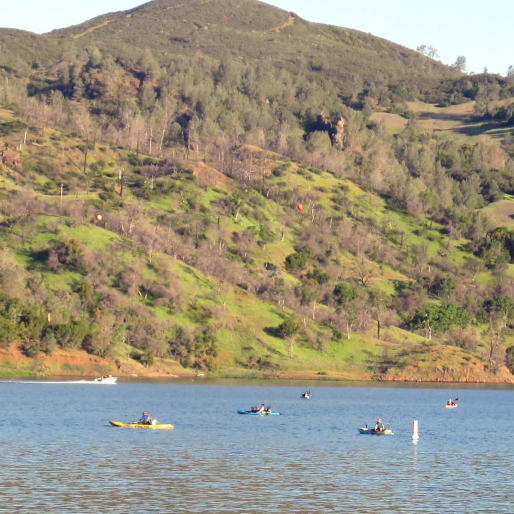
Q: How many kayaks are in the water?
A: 5